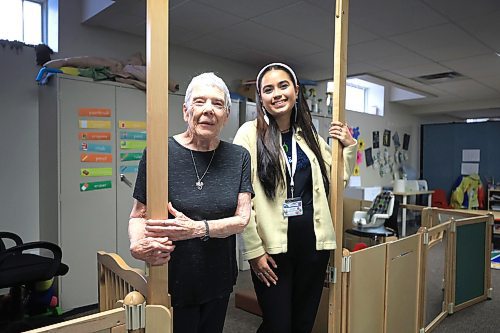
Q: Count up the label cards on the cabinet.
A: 12